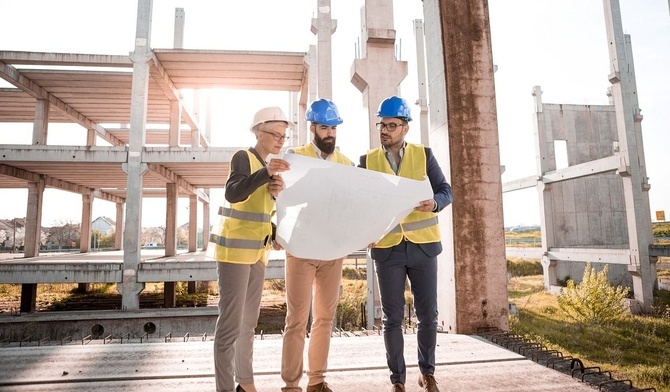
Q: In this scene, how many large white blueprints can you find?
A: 1